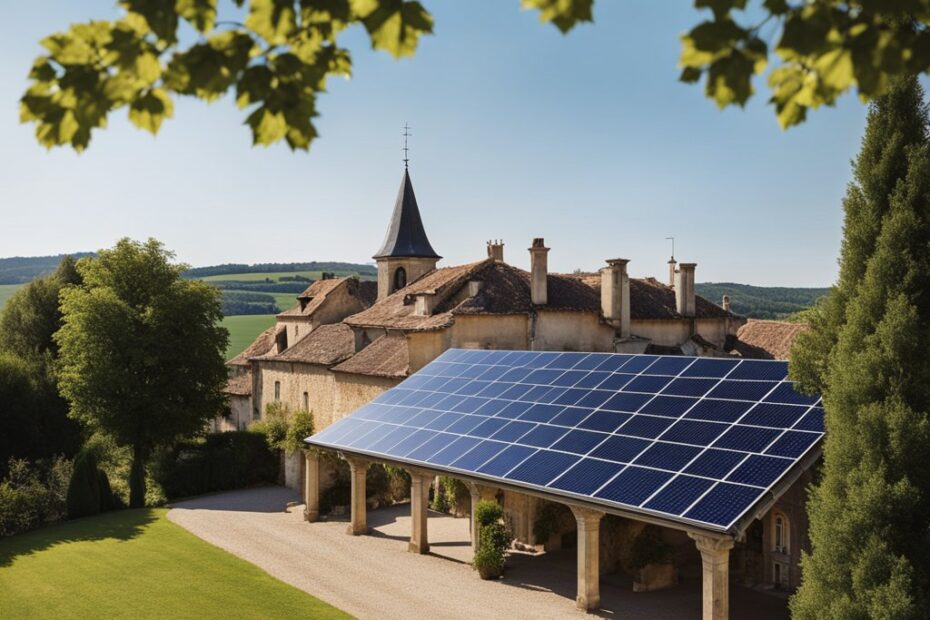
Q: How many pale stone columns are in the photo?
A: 6